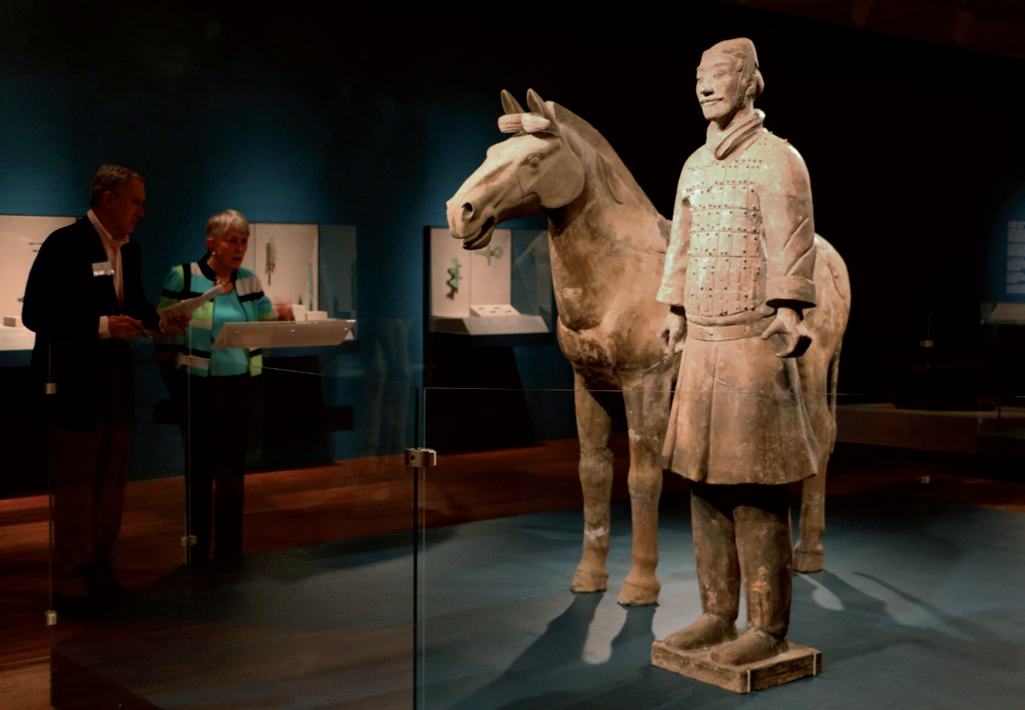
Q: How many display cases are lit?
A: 3